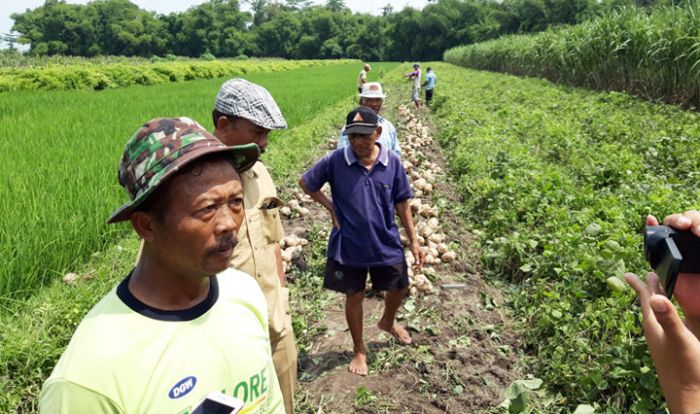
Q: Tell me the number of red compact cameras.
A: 0